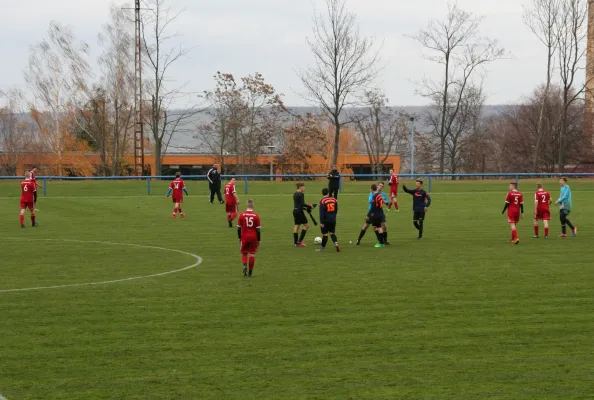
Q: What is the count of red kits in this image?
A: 8